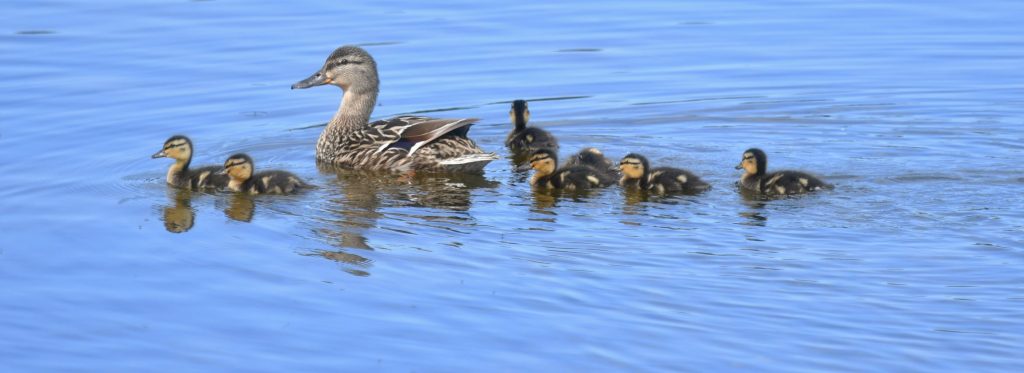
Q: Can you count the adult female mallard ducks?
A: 1